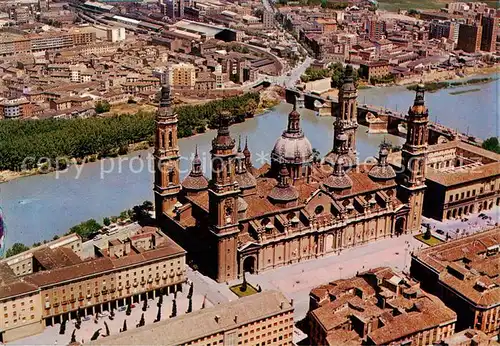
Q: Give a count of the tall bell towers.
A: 4